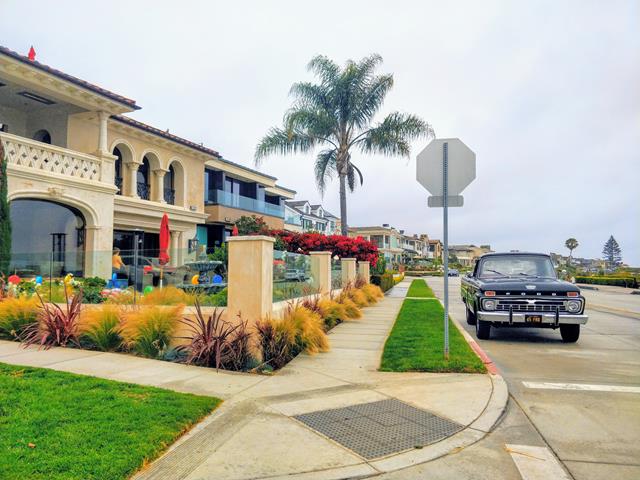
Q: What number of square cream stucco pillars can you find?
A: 4